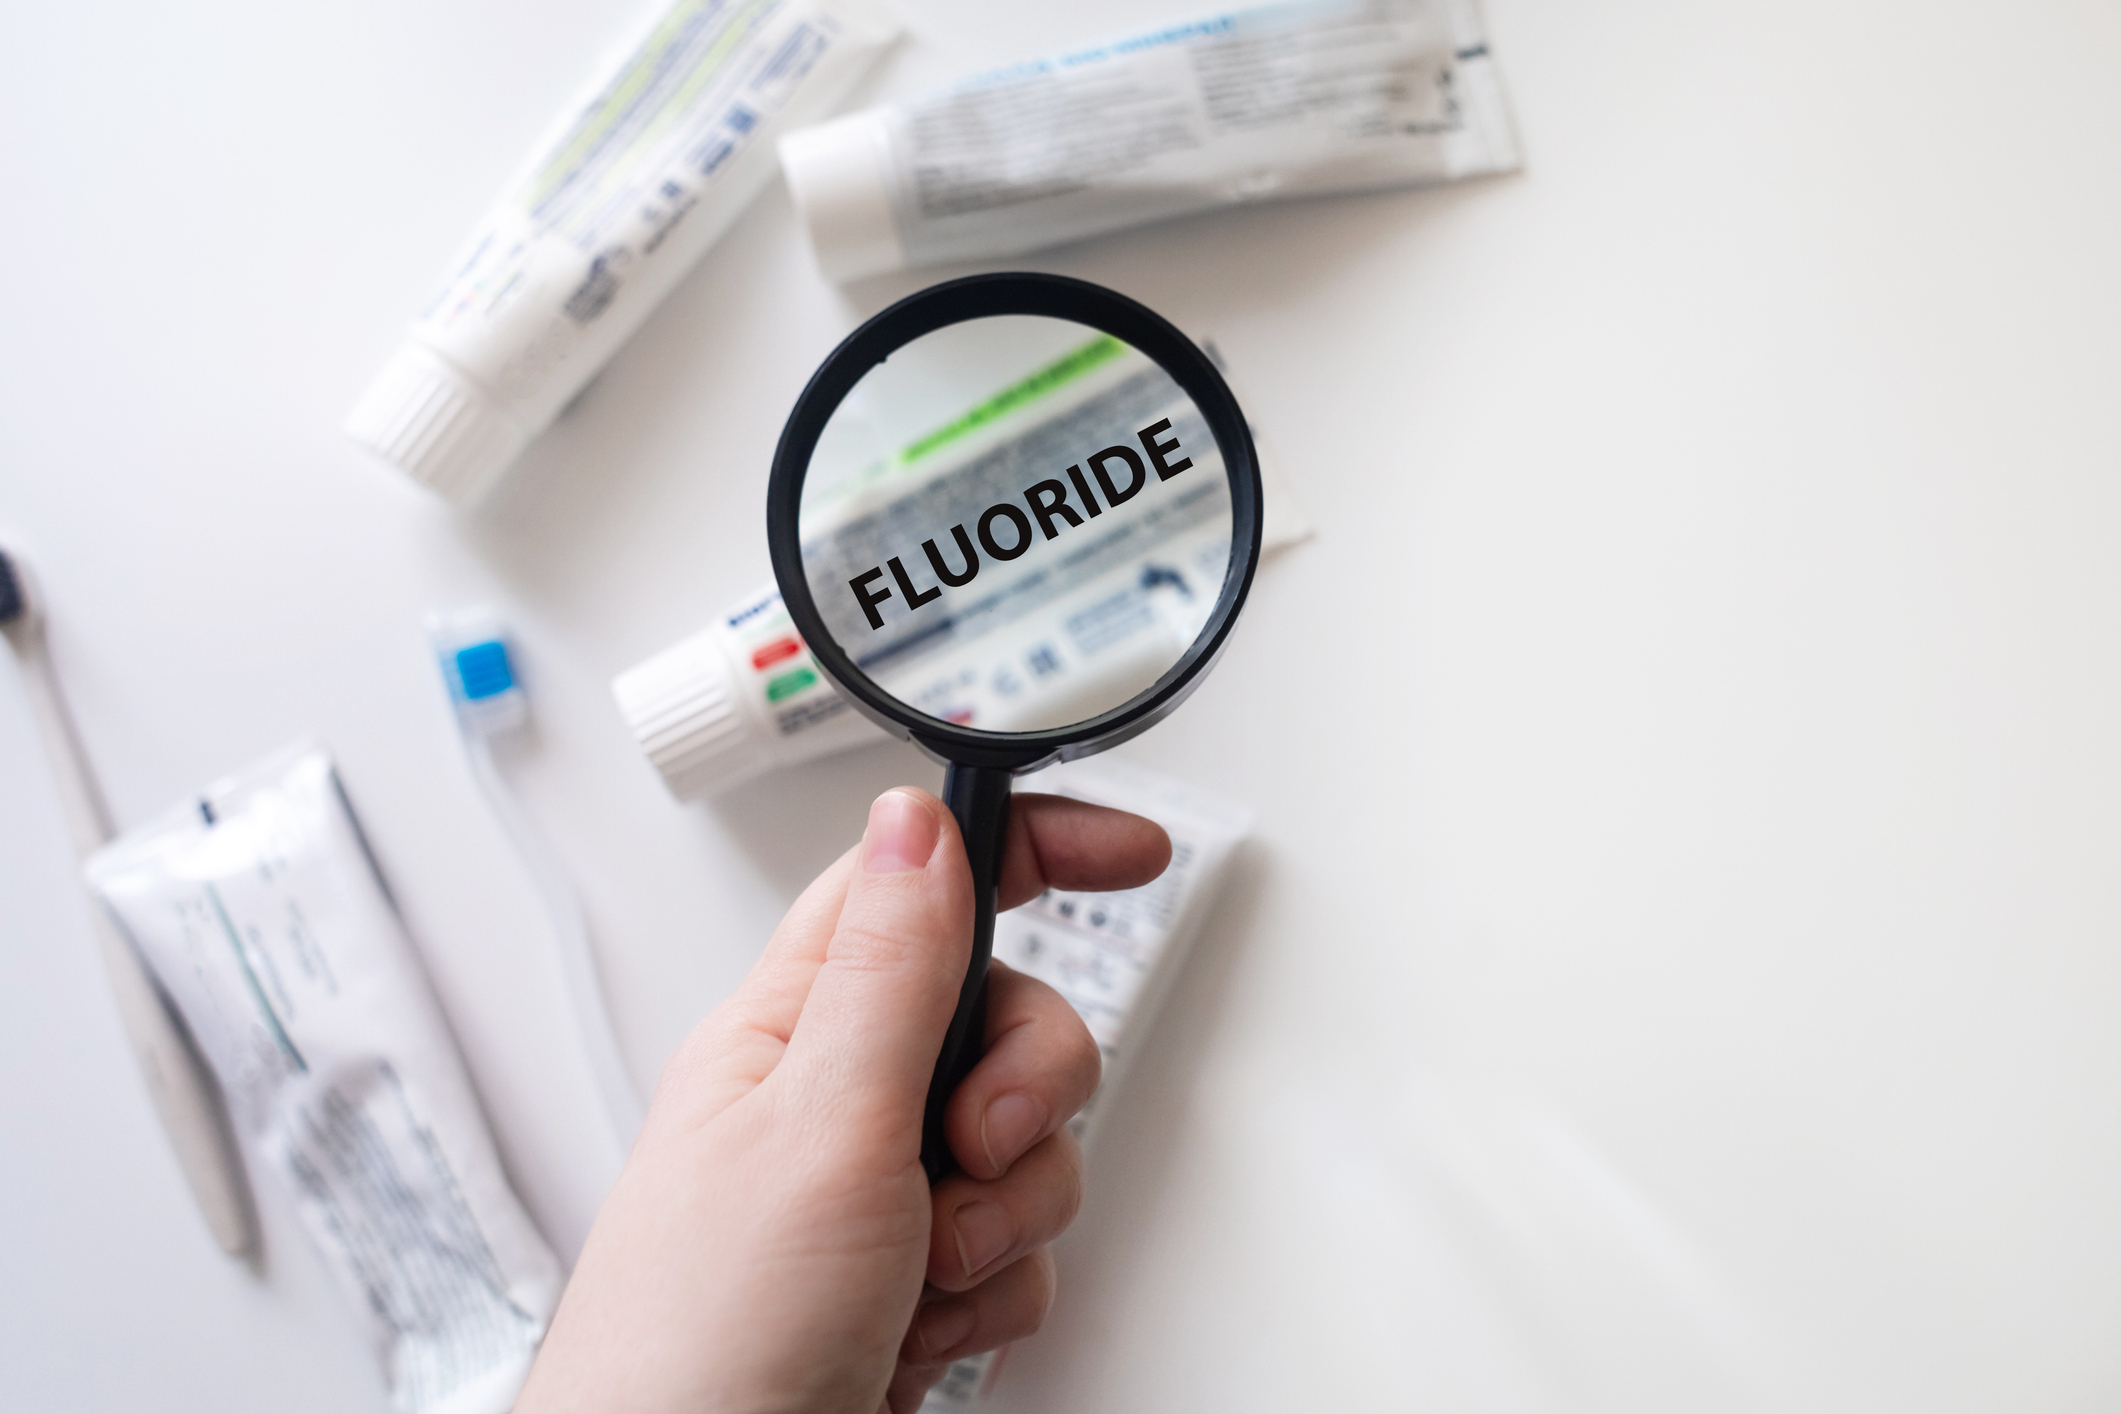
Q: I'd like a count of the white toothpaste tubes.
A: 5